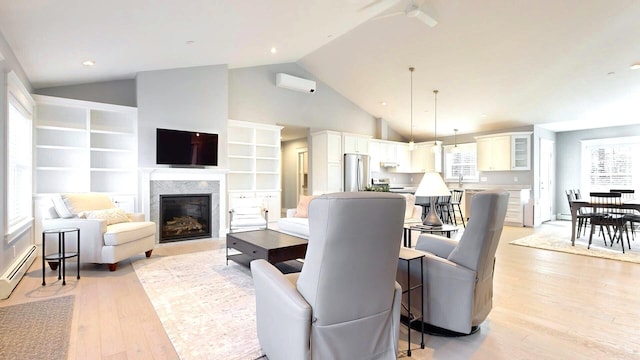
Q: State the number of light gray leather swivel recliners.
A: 2